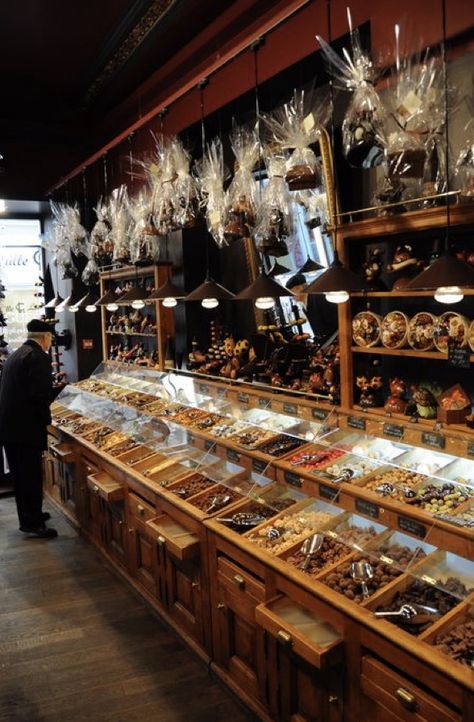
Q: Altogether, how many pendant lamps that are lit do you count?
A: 10